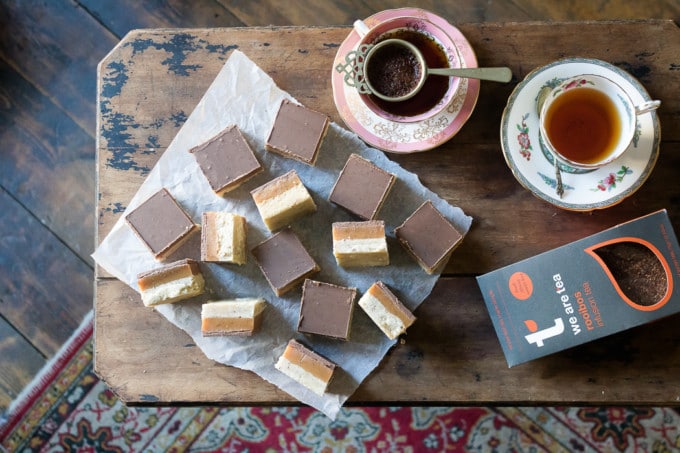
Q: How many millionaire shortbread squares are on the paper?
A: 14